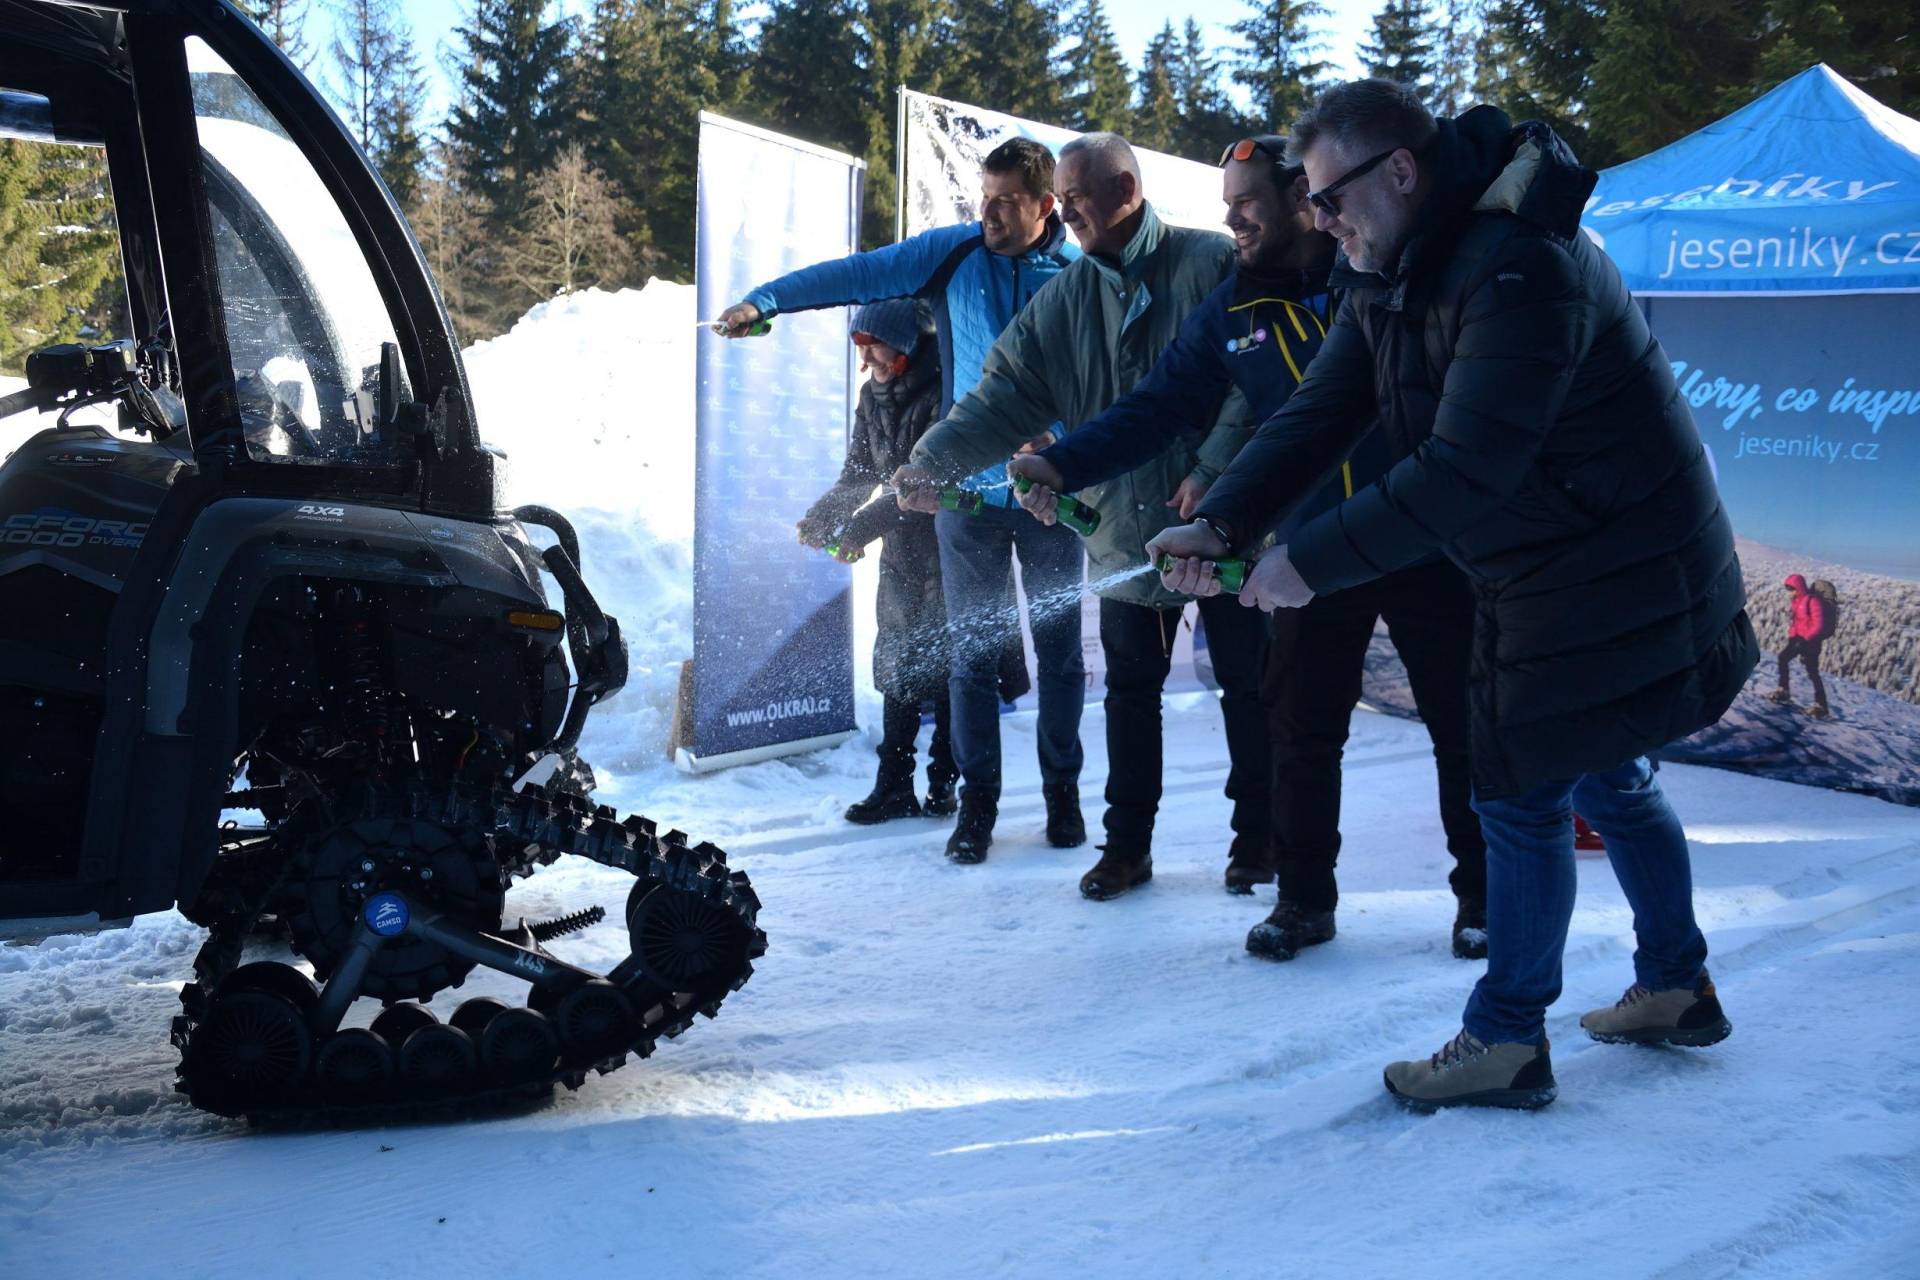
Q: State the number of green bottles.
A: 5